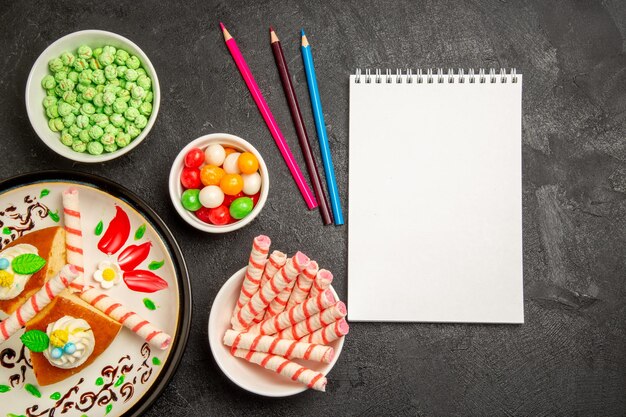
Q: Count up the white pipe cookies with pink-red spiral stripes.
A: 14